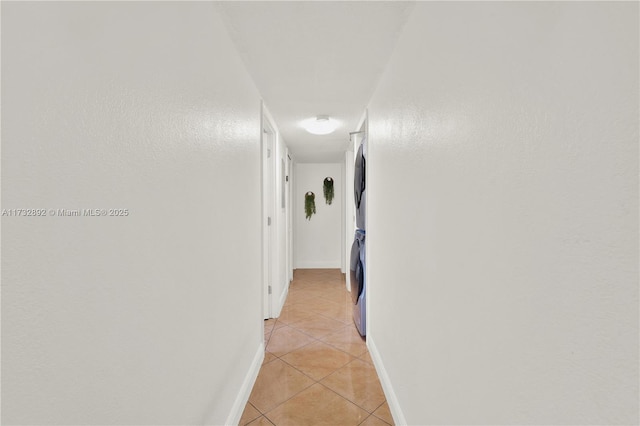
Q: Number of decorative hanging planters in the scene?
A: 2